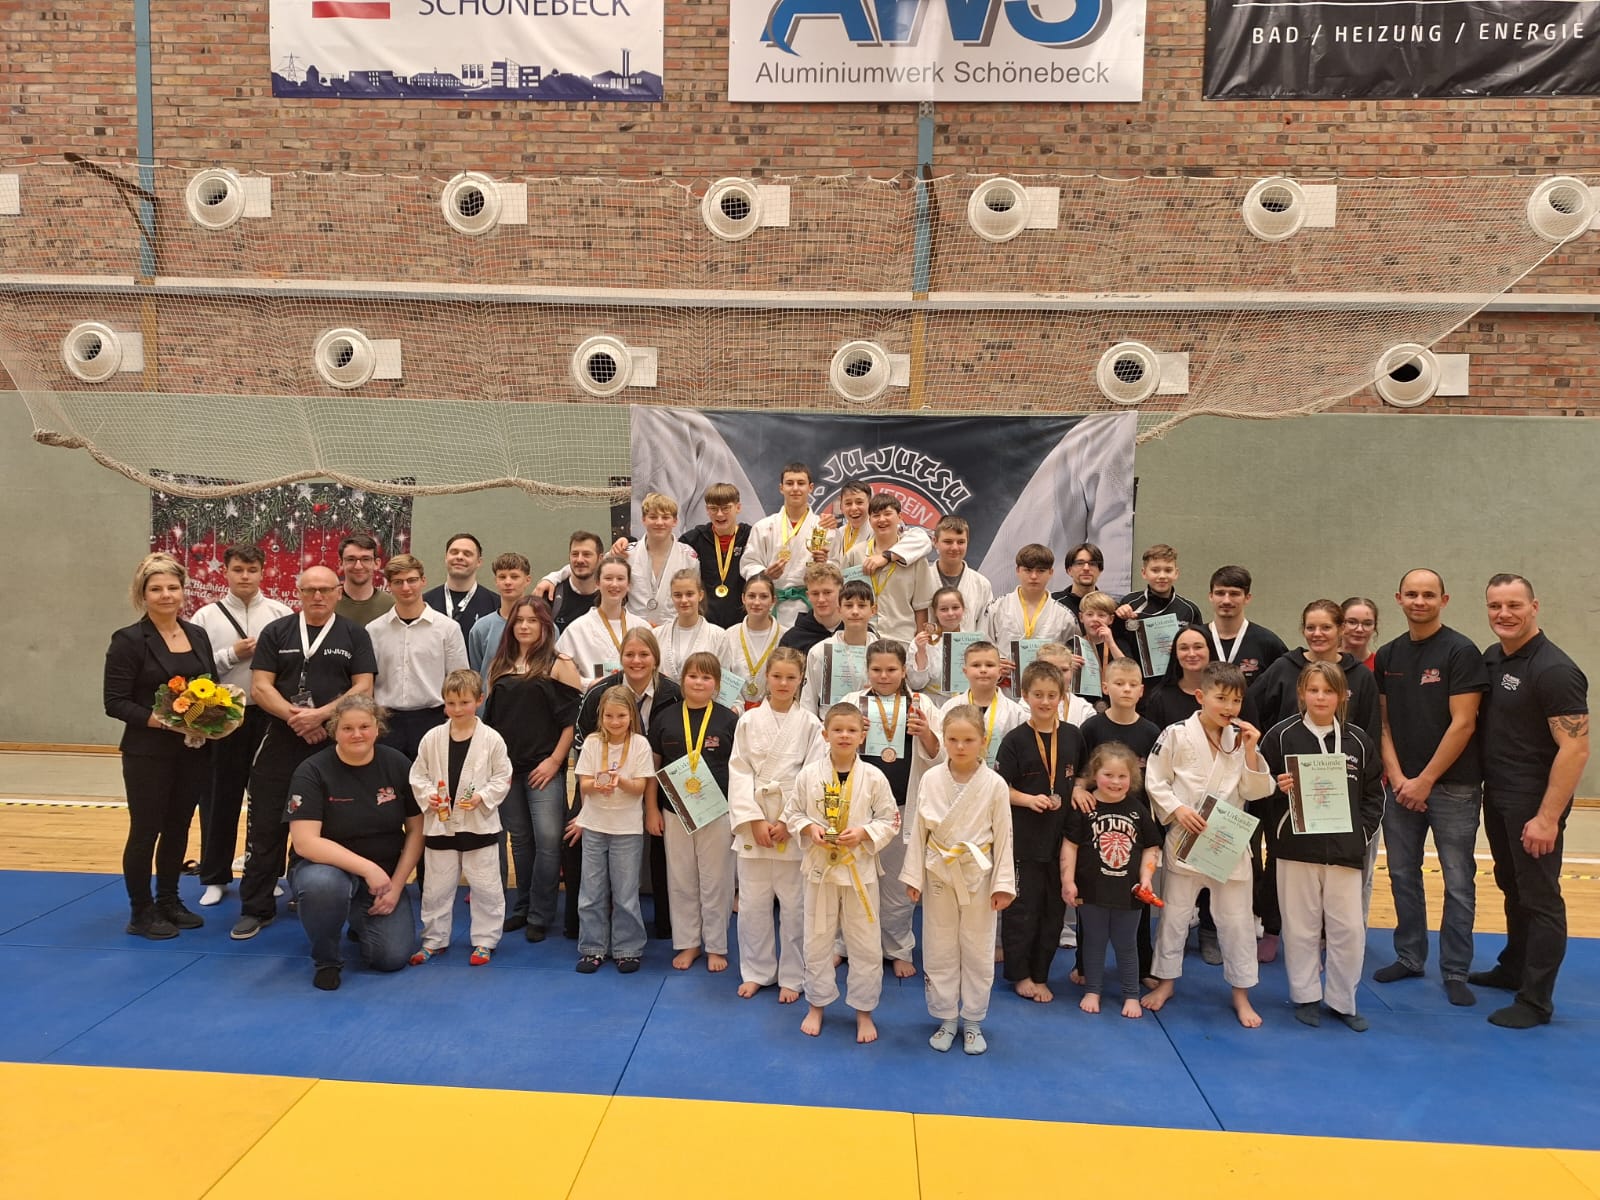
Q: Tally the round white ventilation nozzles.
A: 12